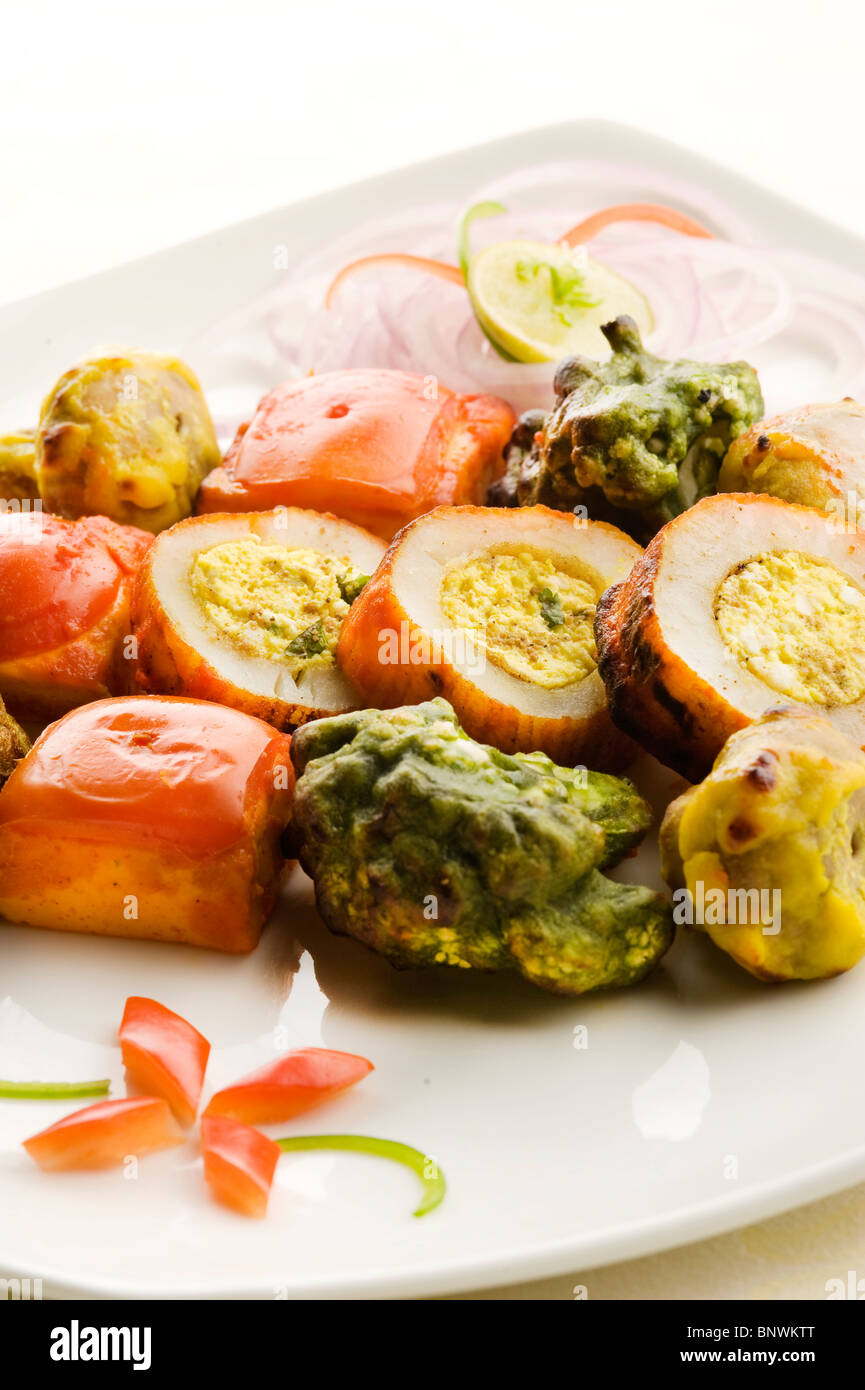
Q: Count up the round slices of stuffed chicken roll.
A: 3